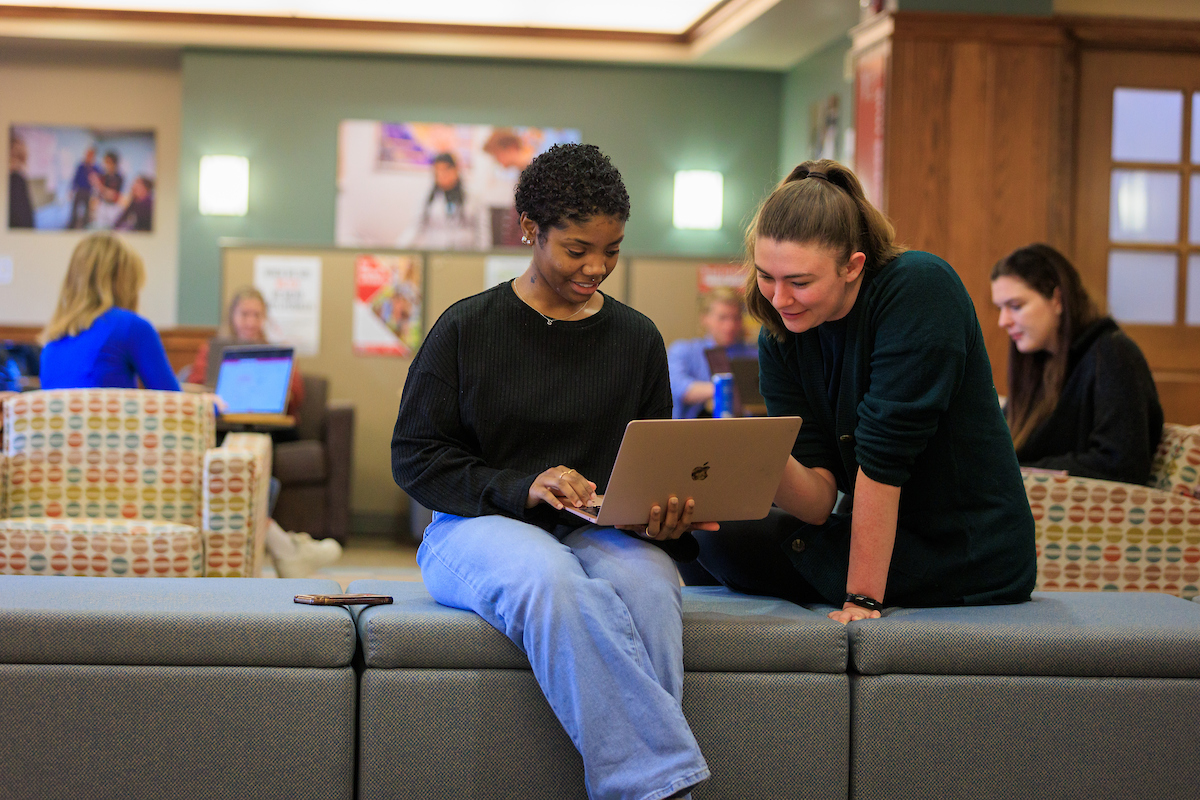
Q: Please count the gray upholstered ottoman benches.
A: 3